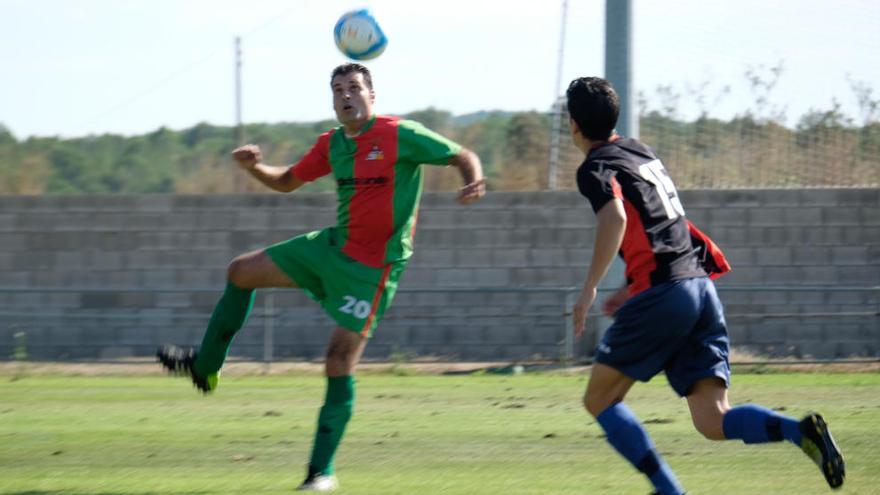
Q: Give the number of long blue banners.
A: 0